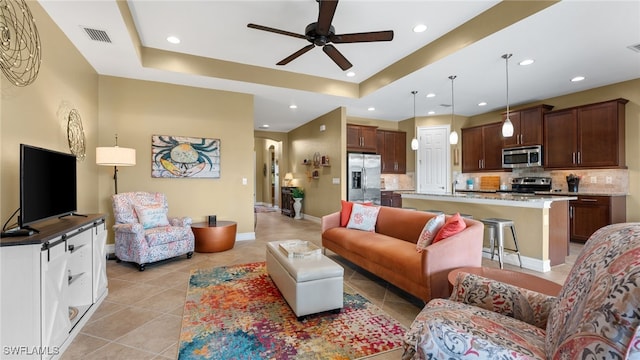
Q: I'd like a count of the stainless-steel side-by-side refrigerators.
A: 1